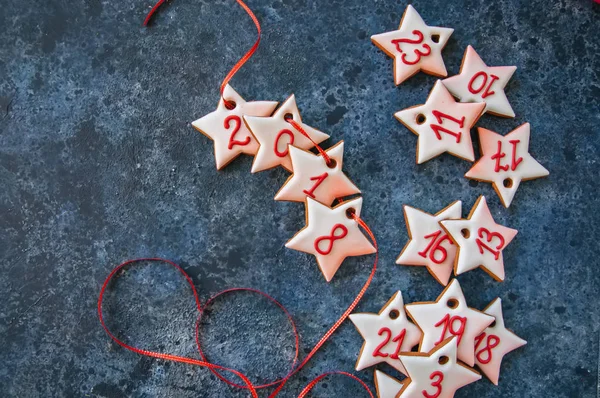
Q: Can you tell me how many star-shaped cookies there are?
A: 15